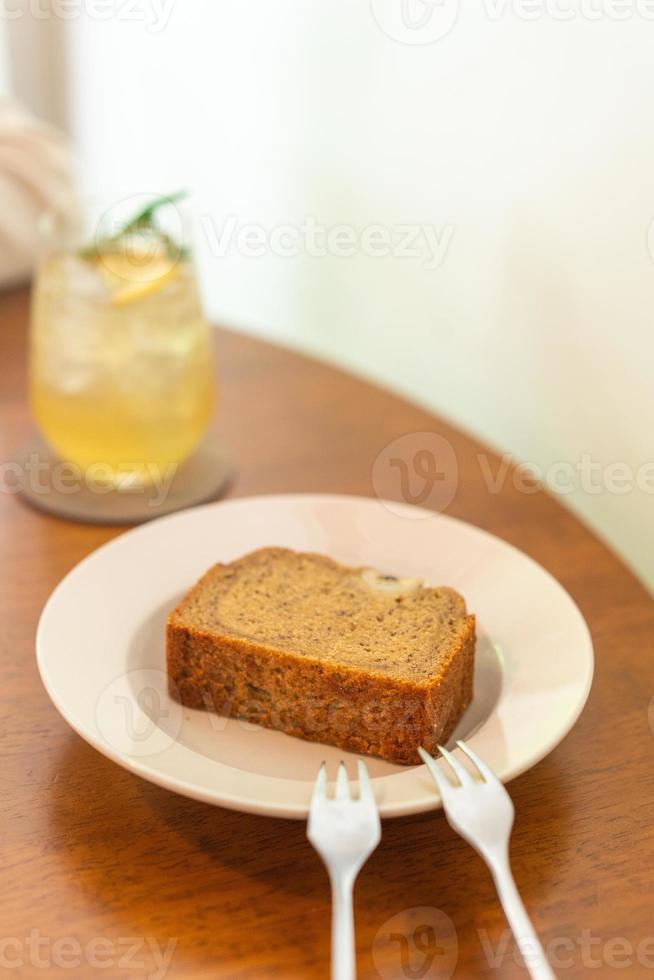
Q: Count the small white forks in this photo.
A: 2